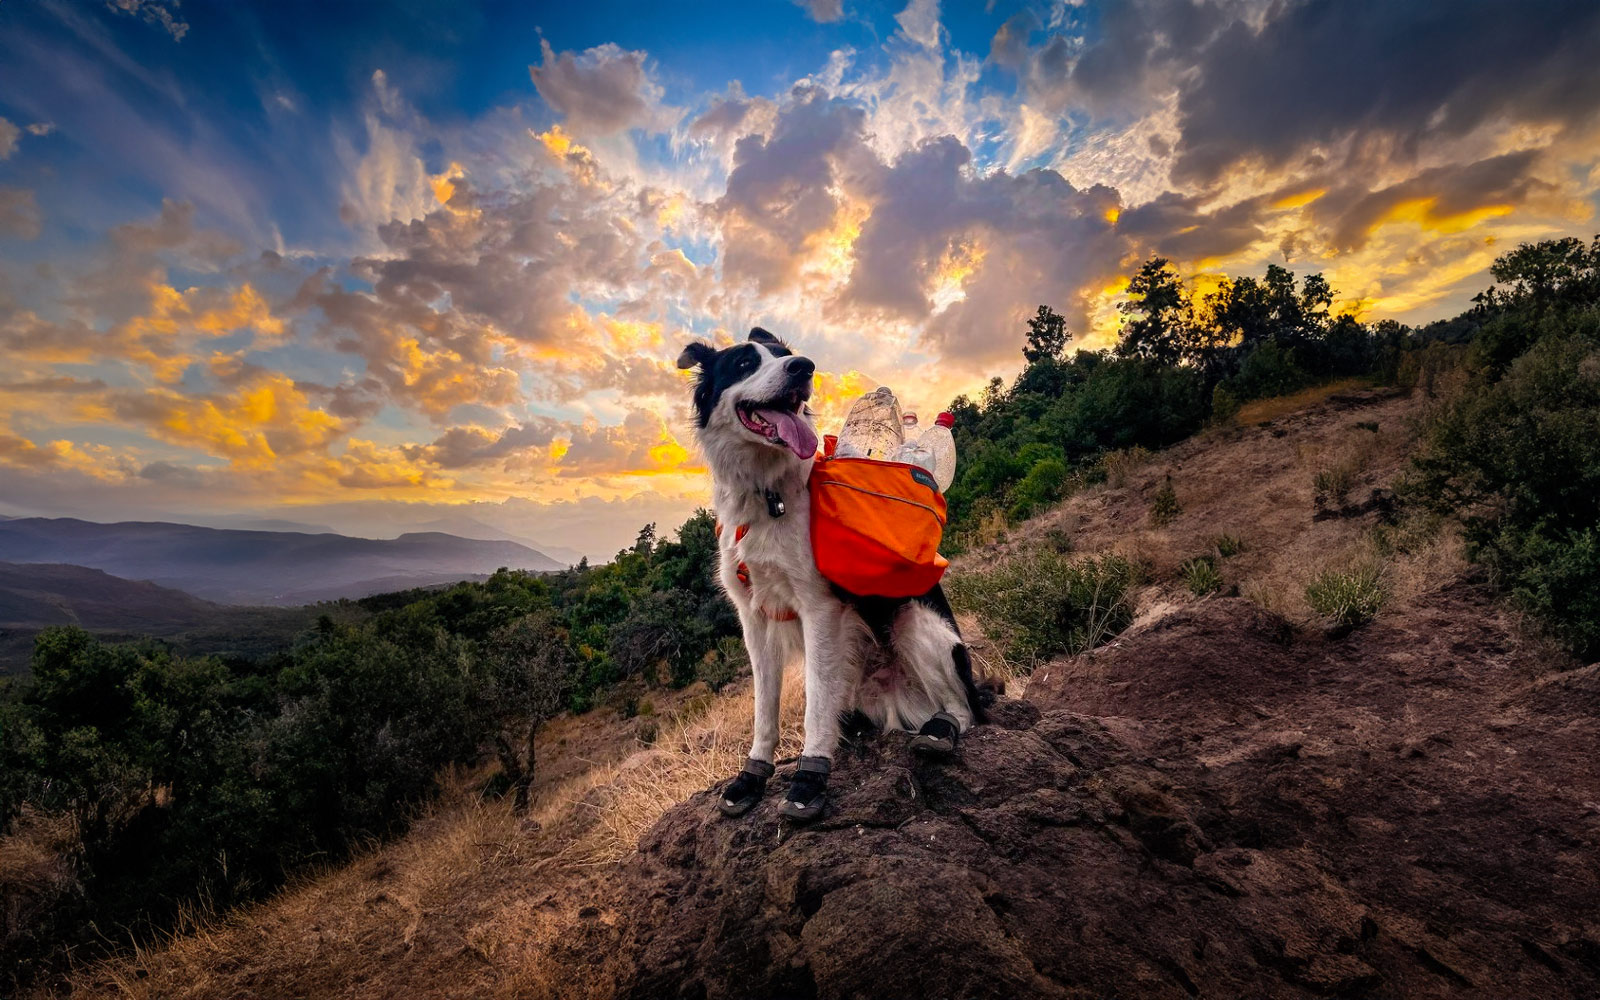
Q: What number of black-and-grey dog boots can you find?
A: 3